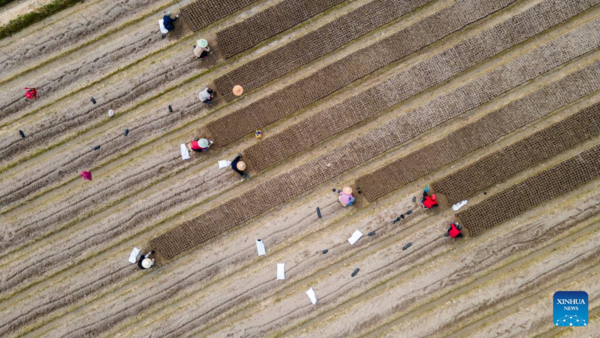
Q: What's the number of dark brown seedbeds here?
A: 9